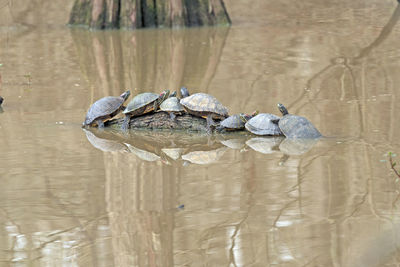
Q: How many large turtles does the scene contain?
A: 5